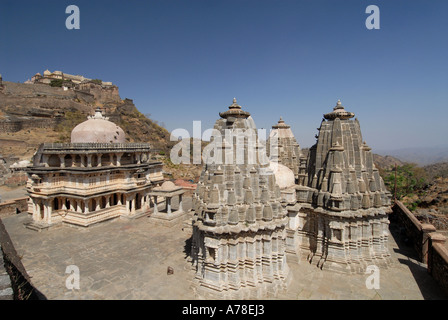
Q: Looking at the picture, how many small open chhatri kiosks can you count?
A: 1